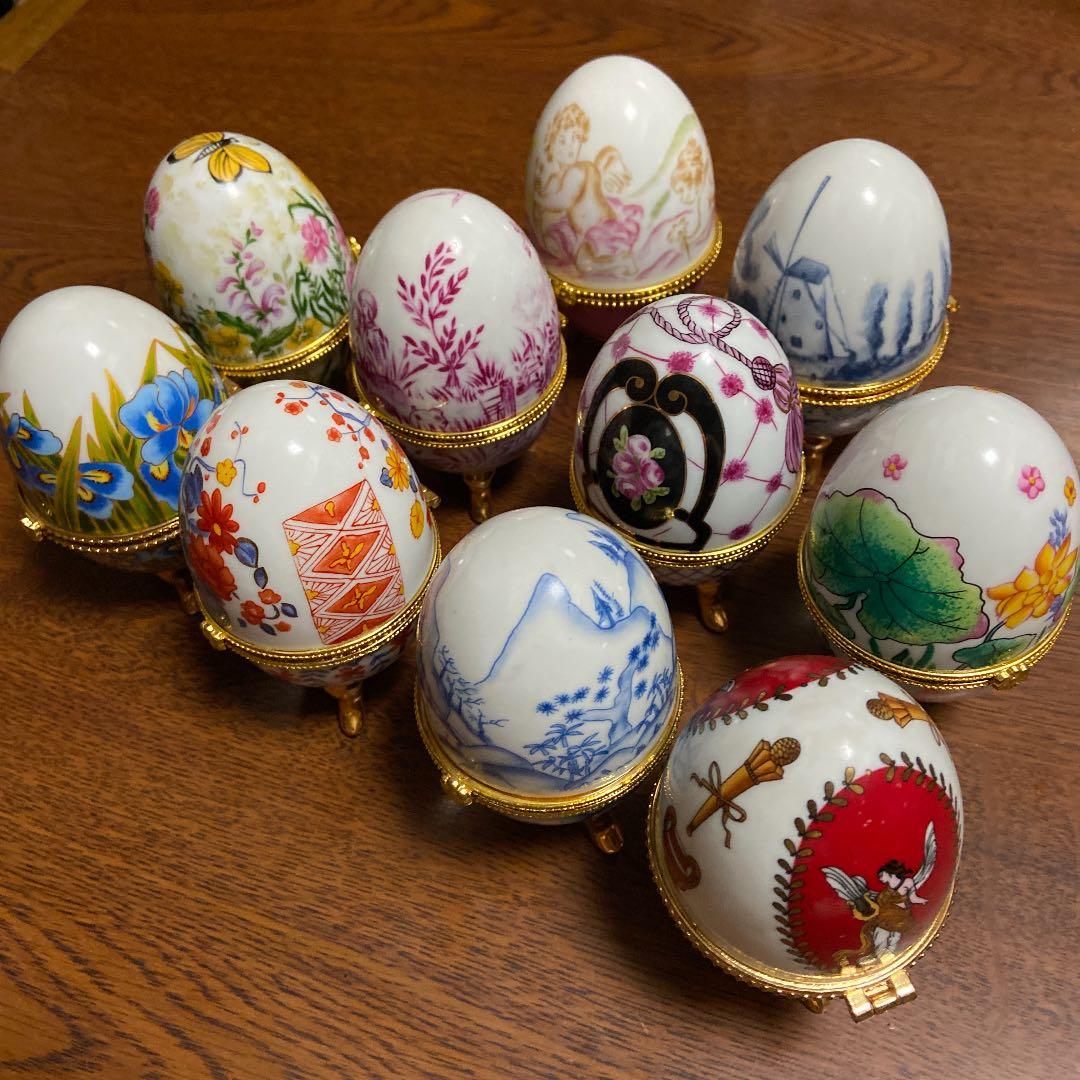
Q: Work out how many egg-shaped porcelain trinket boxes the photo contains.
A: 10